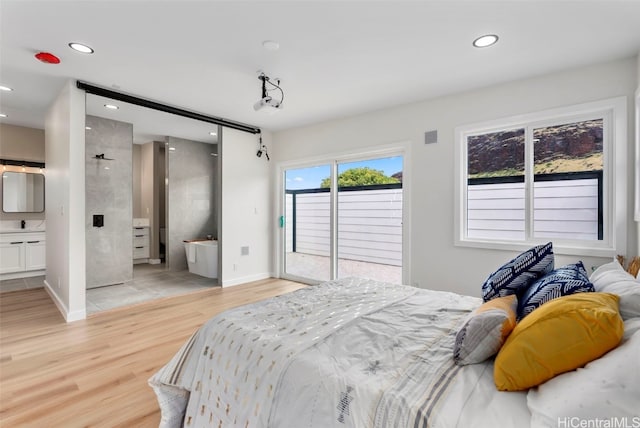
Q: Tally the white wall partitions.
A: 2